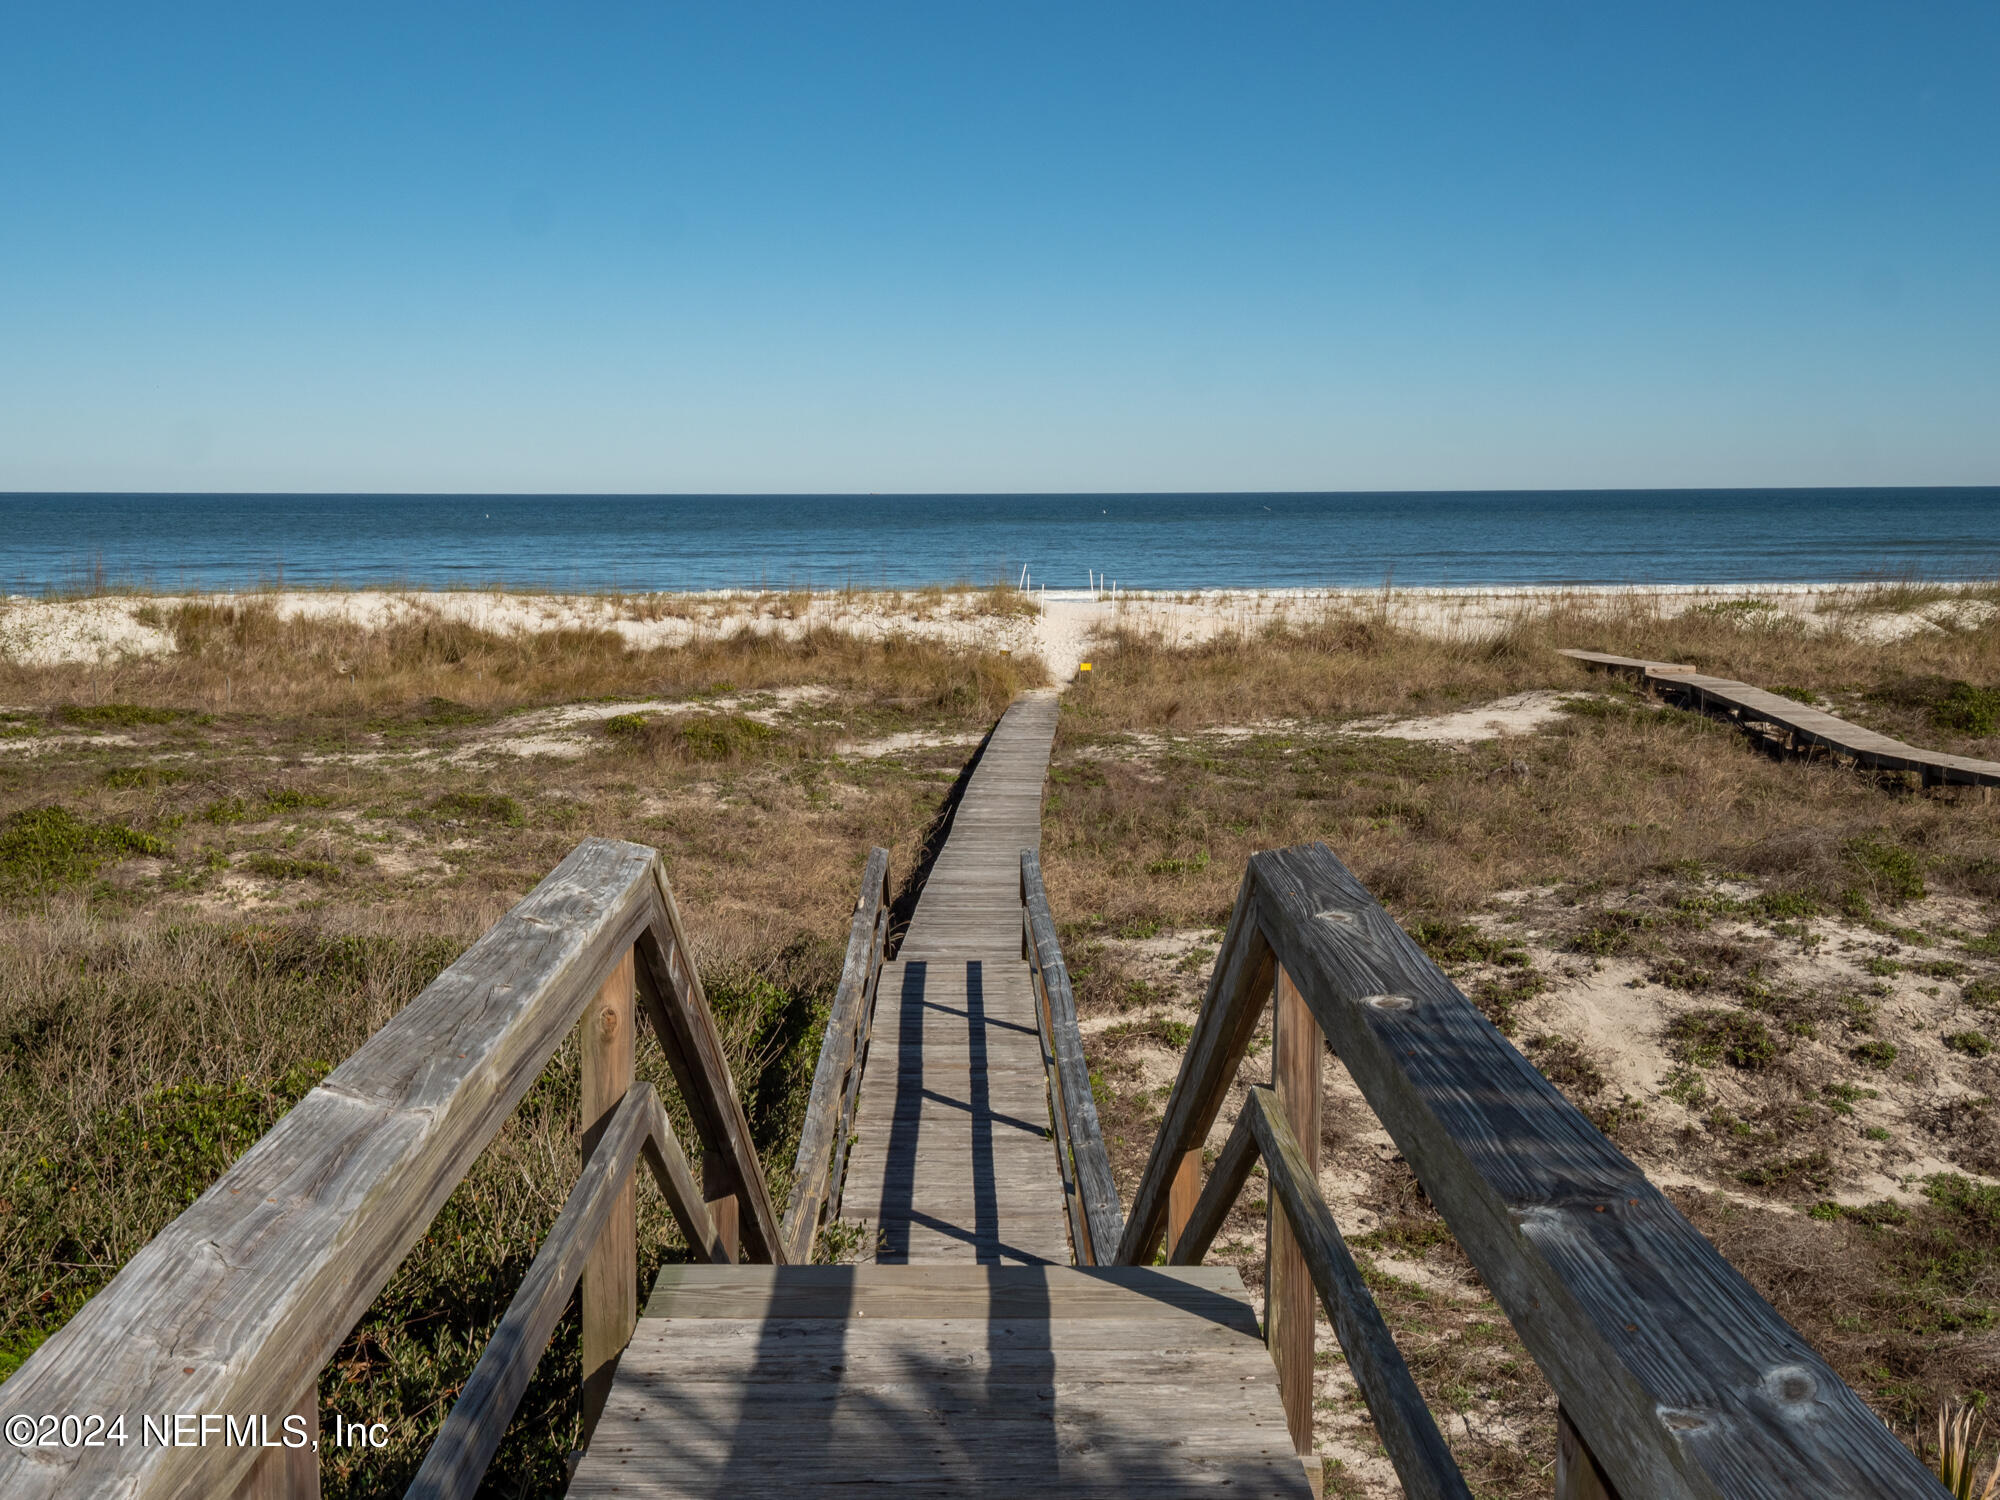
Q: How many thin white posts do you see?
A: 6